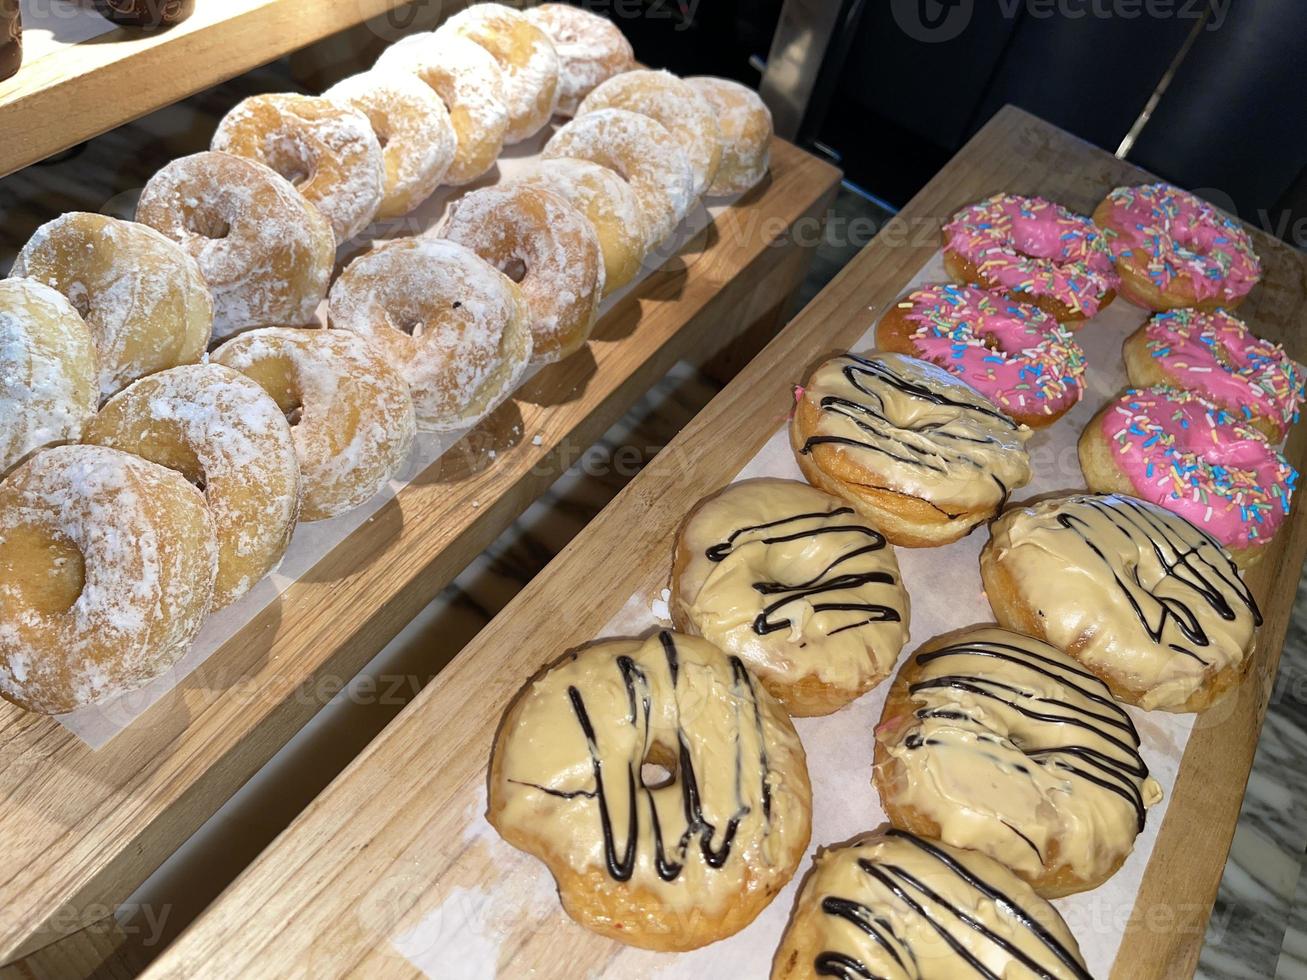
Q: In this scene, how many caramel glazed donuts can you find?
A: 6